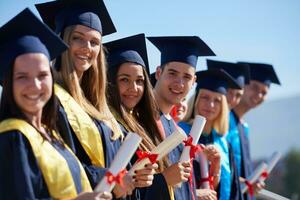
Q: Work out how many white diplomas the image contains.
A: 6